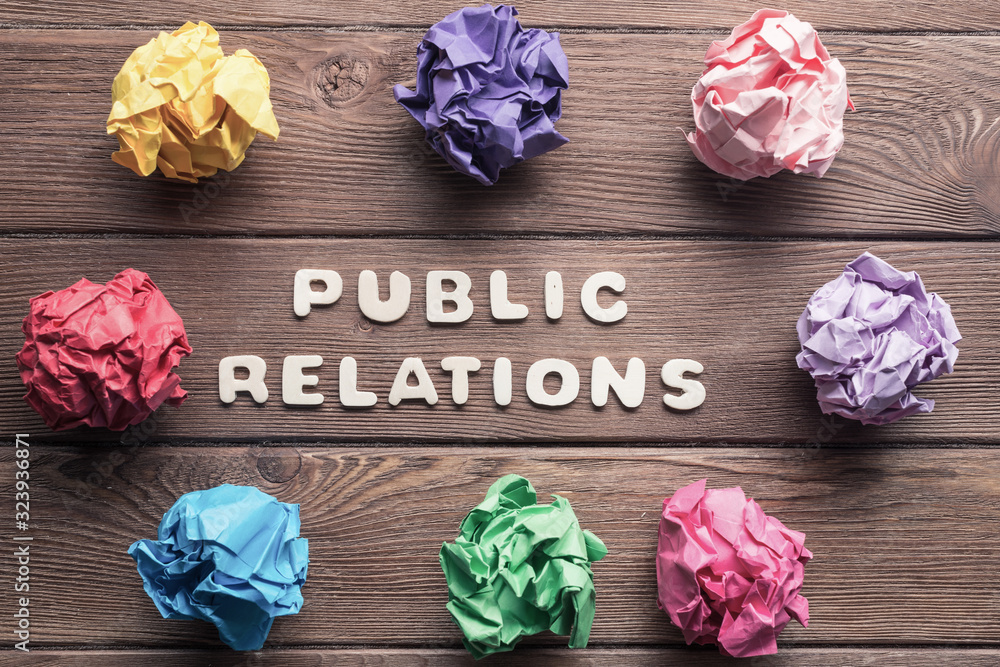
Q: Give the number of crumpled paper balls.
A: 8